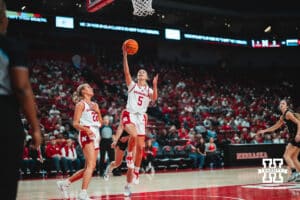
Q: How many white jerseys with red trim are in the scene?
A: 2